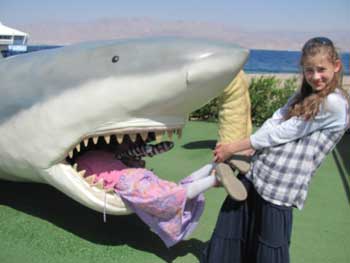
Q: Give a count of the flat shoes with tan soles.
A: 2